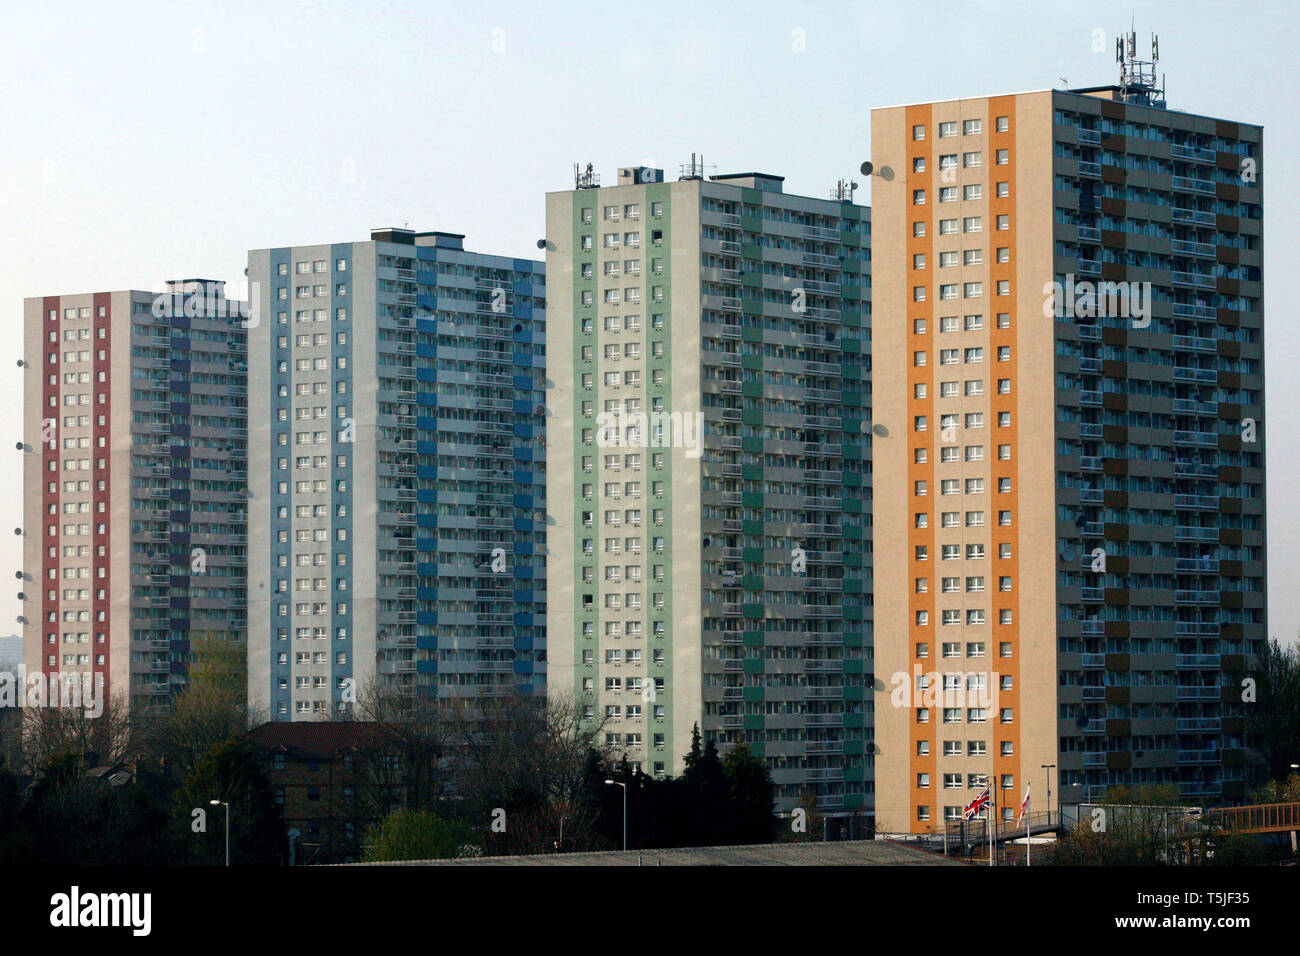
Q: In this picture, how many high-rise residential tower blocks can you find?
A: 4